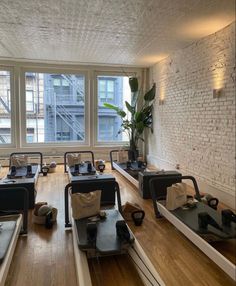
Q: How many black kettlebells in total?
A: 5